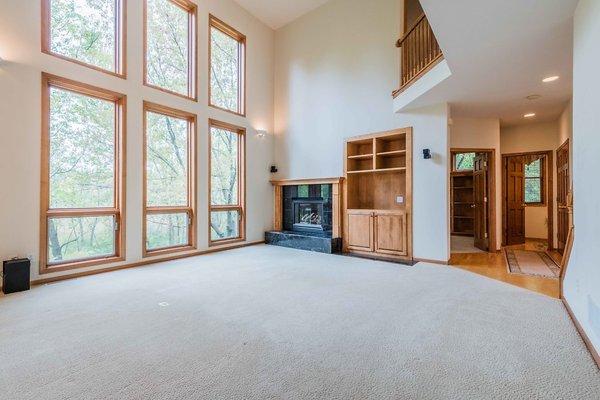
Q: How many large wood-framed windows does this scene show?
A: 6